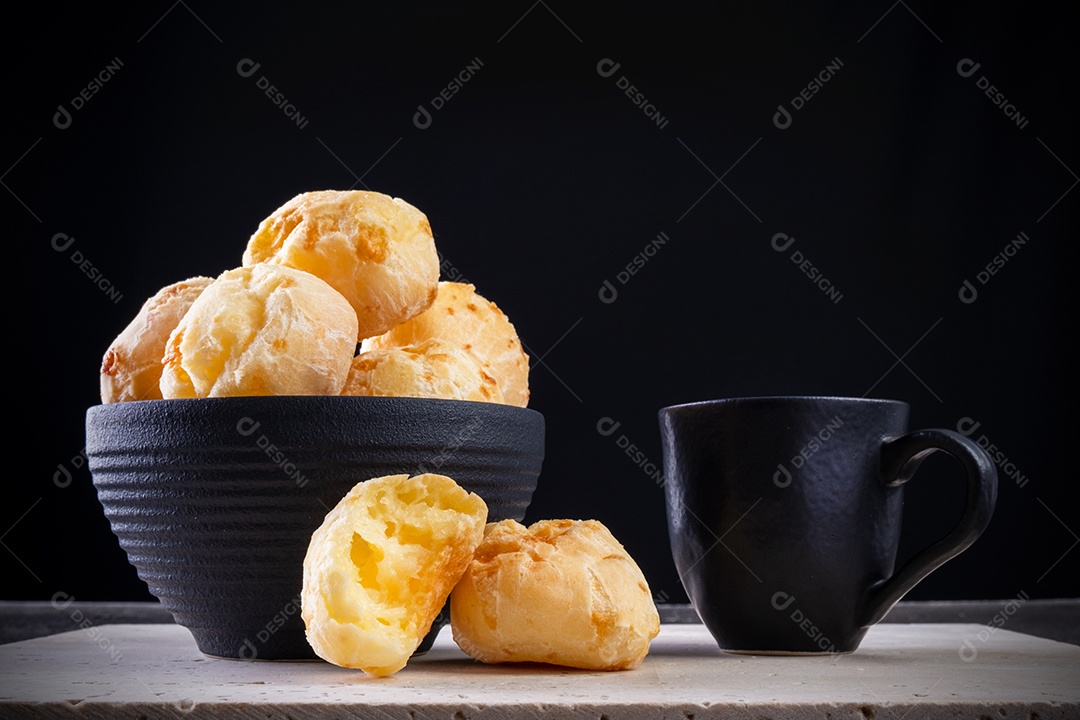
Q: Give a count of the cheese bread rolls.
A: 7